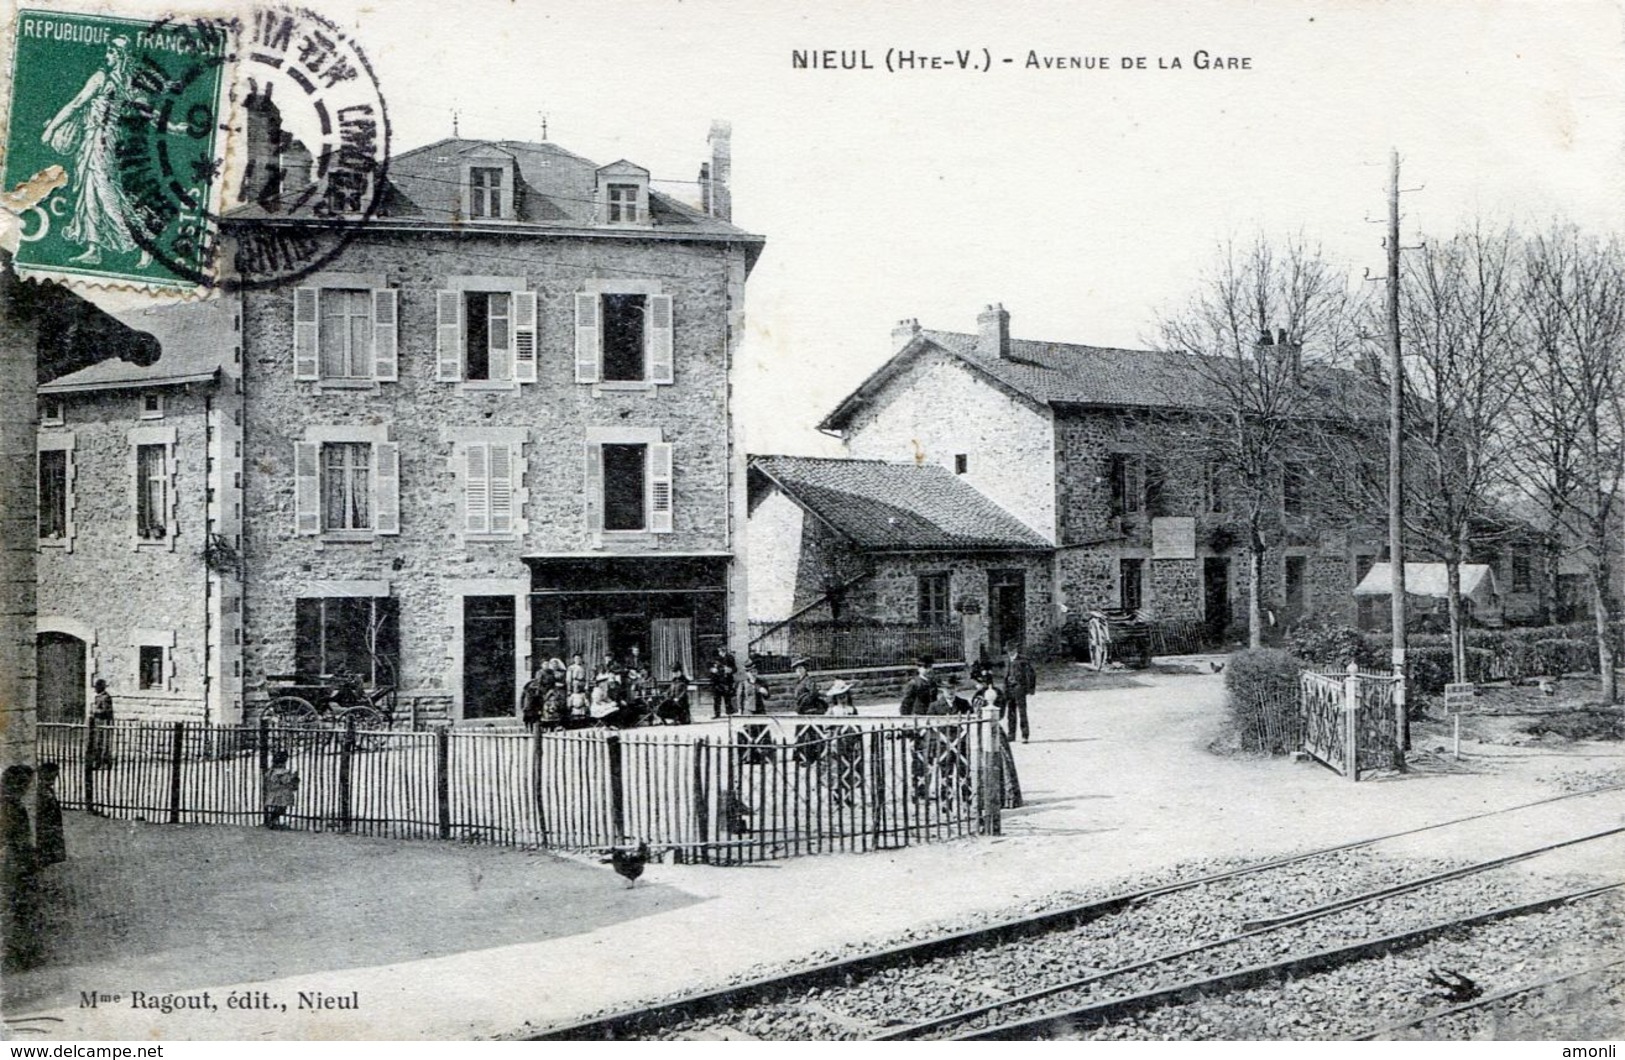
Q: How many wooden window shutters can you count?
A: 12